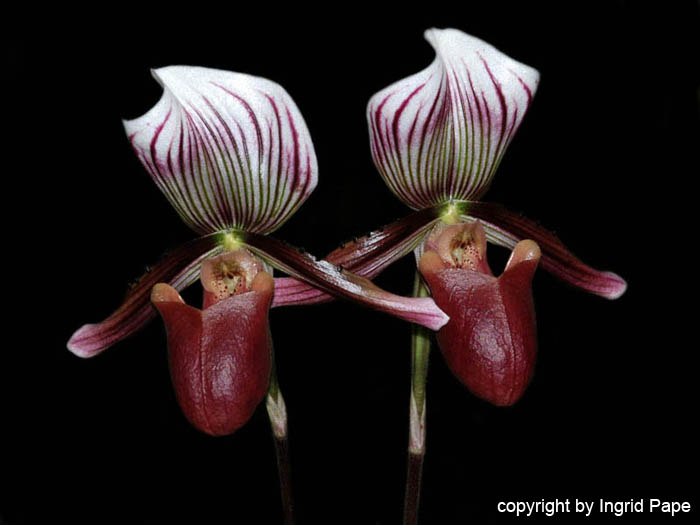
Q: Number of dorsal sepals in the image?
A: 2